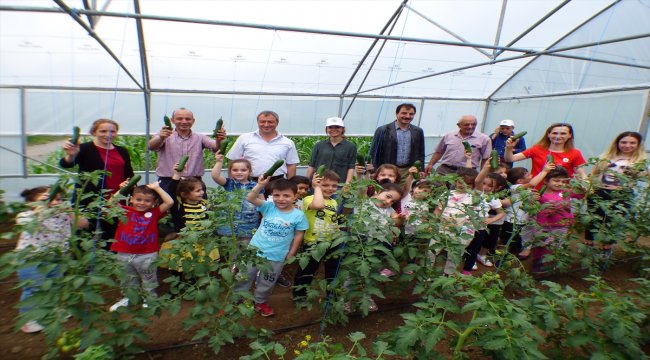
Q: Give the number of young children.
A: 15